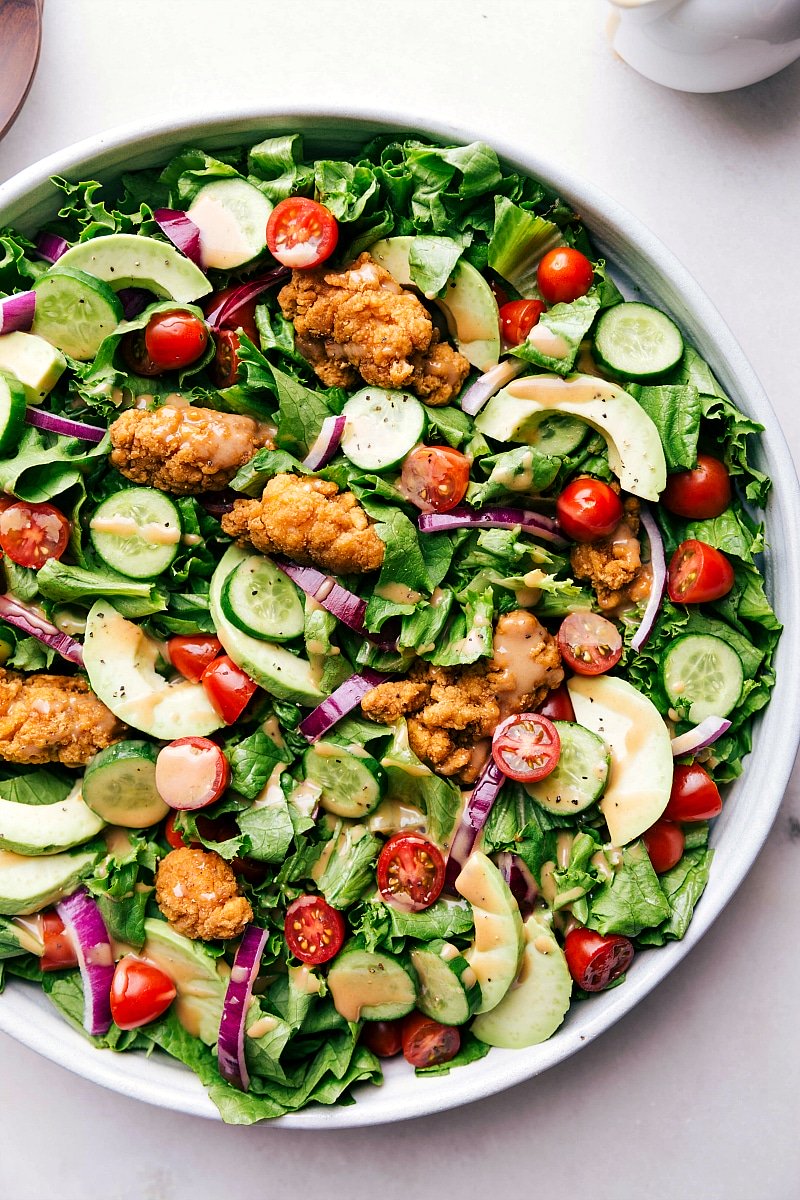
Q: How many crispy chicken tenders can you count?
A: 7